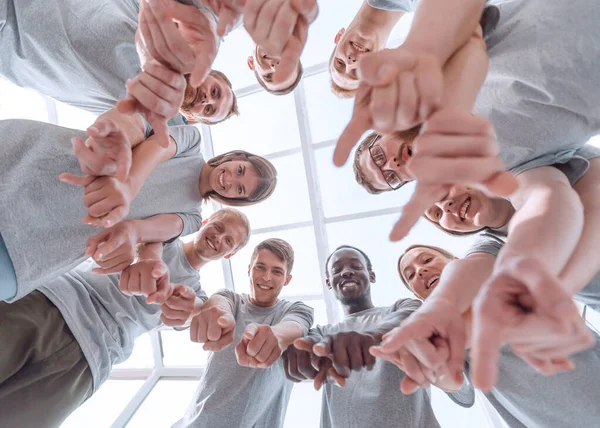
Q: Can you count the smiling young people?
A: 10